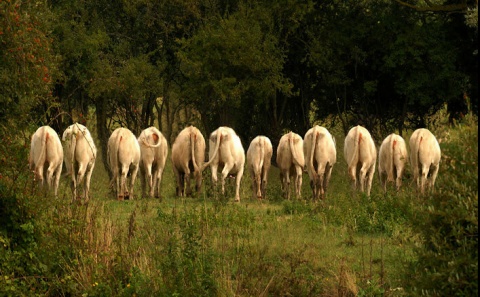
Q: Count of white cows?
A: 12